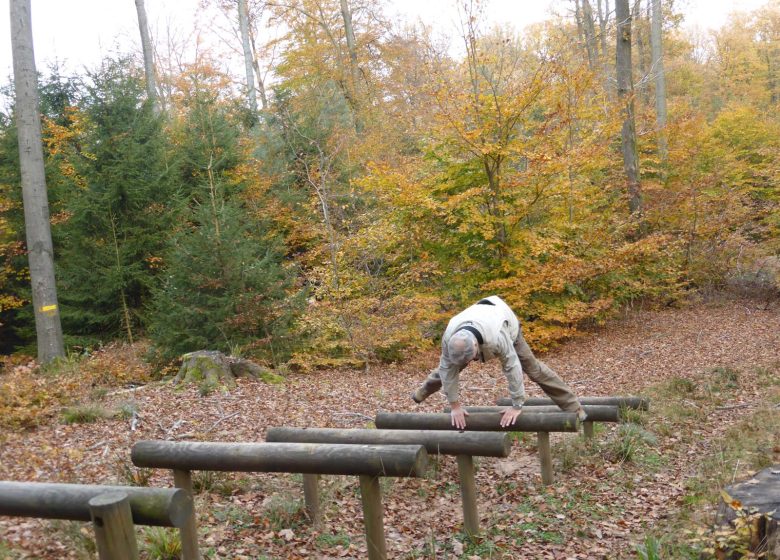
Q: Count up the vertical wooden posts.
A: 7